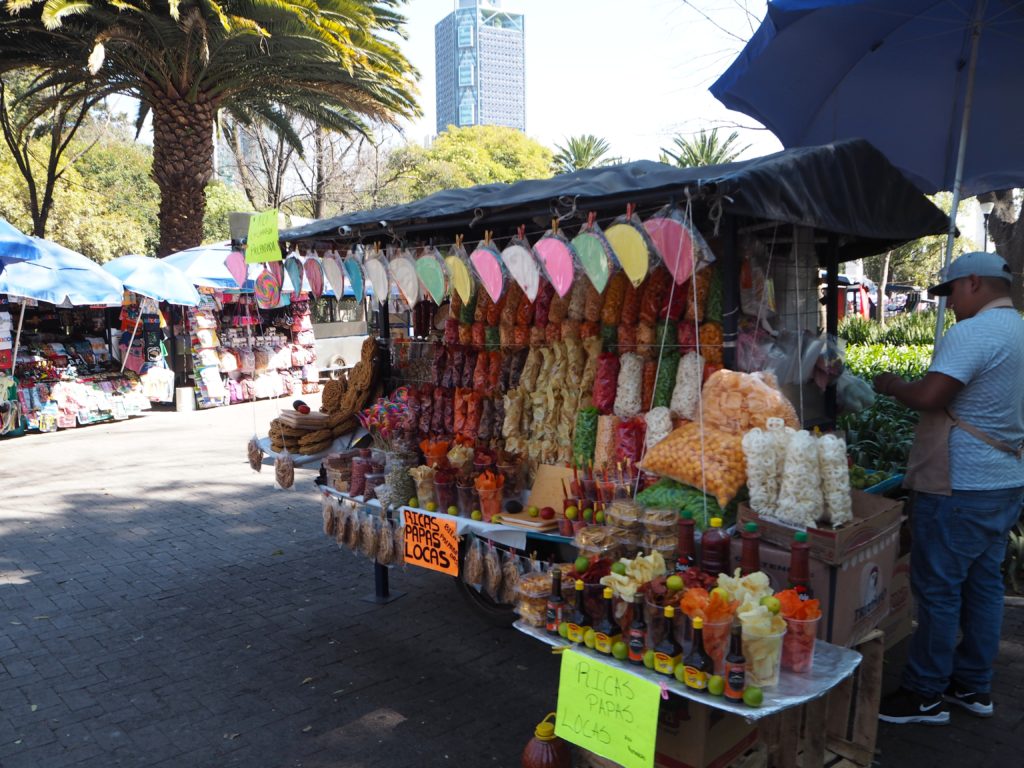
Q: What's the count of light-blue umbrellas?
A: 4